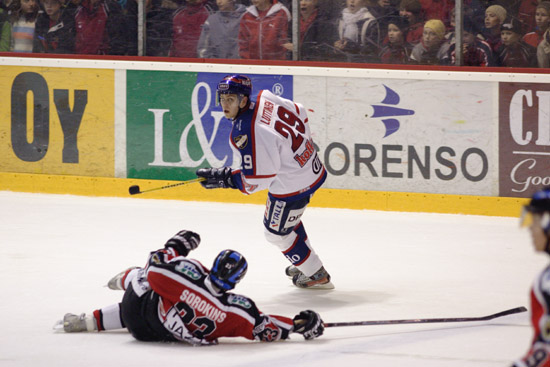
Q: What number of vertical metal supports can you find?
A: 3